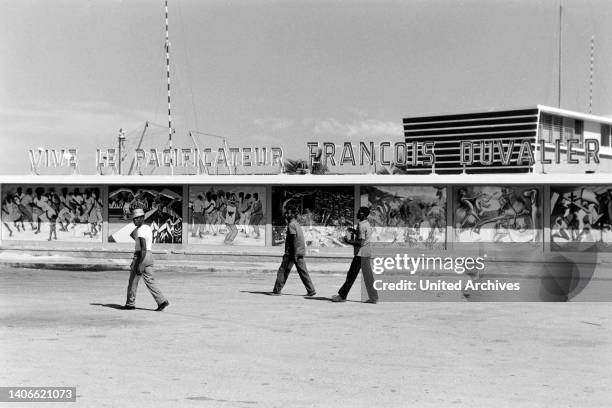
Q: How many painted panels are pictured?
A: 7